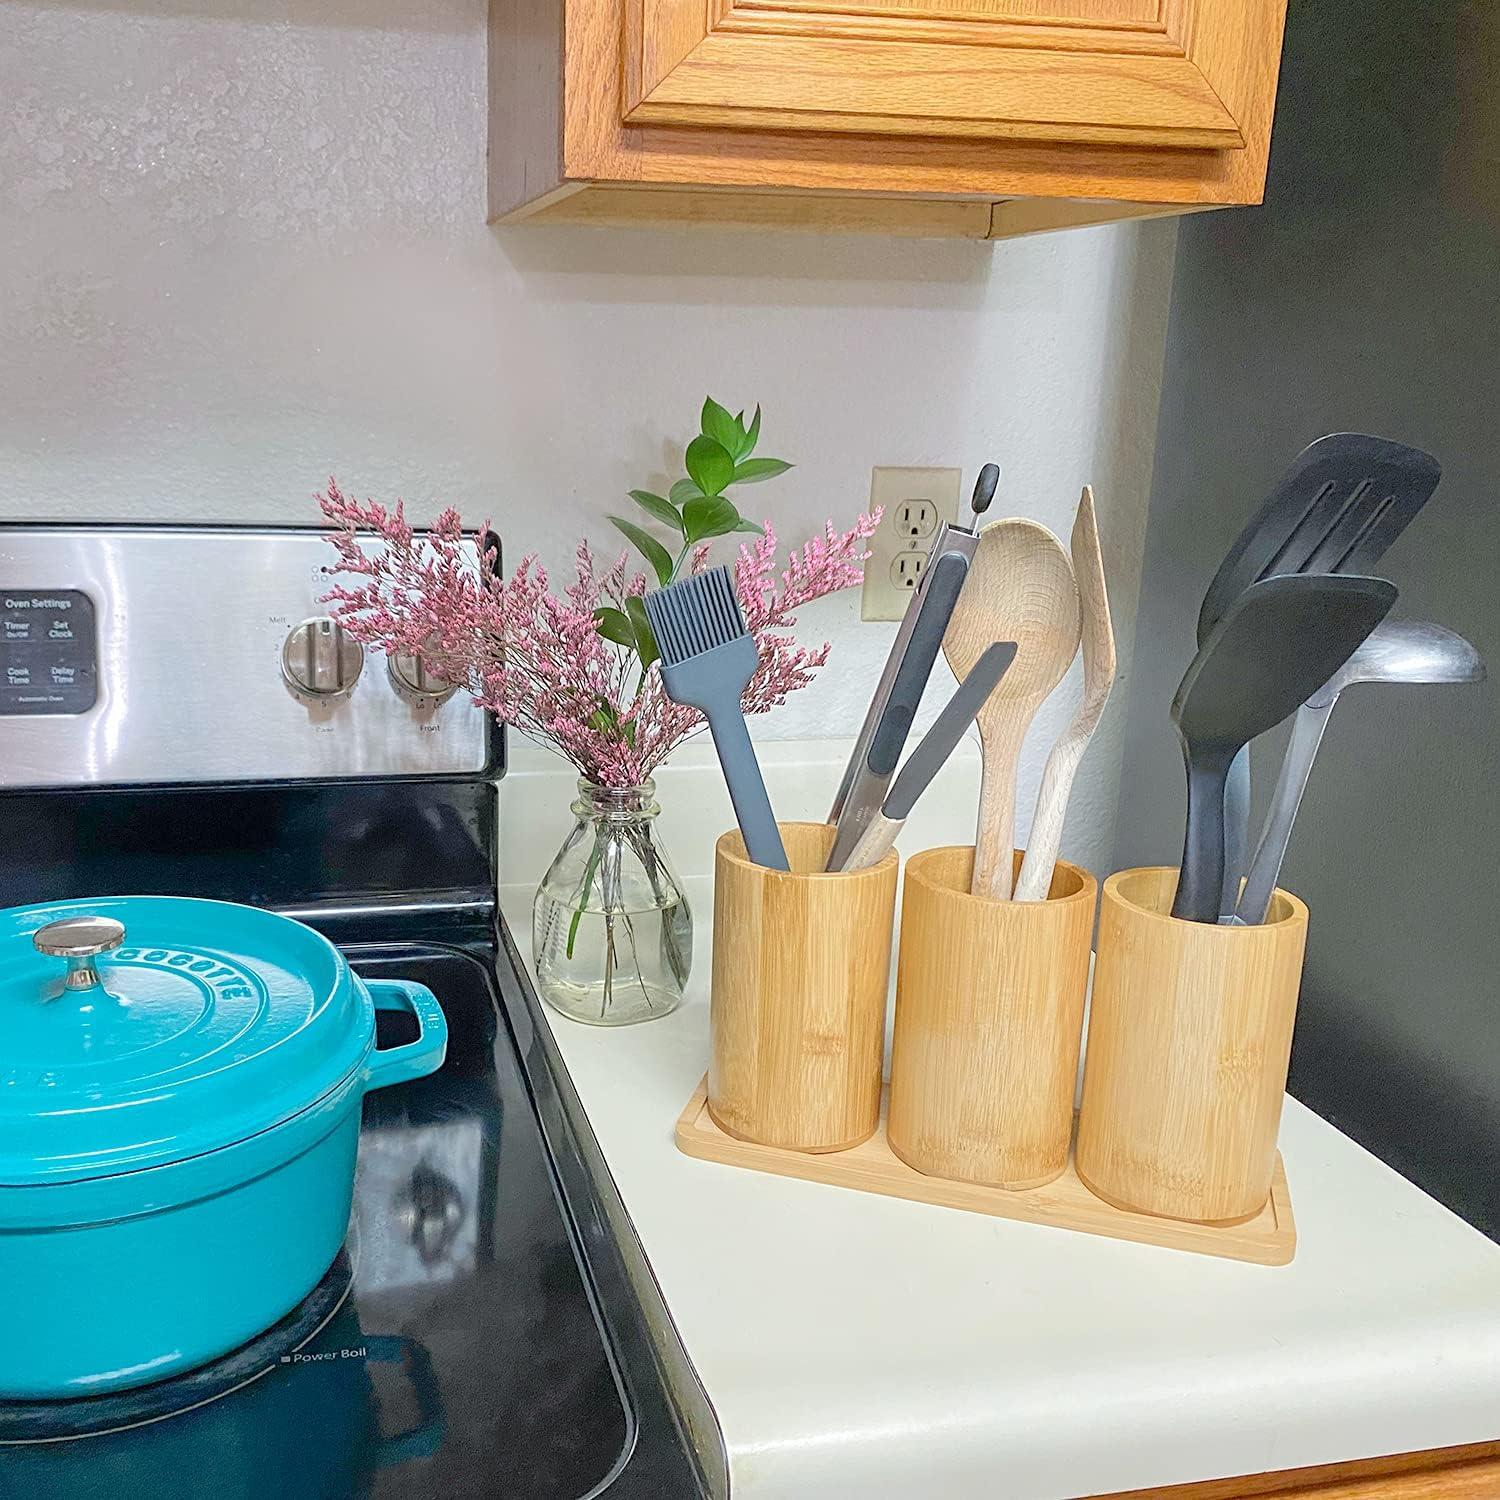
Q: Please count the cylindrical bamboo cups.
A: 3